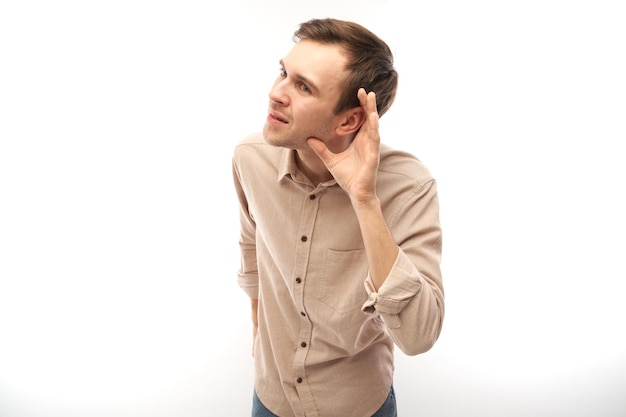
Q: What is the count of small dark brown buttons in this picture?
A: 6